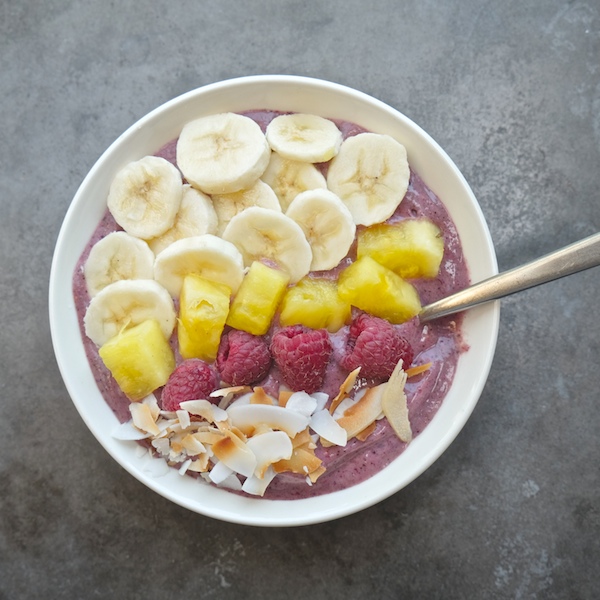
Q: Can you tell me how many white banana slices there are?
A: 12